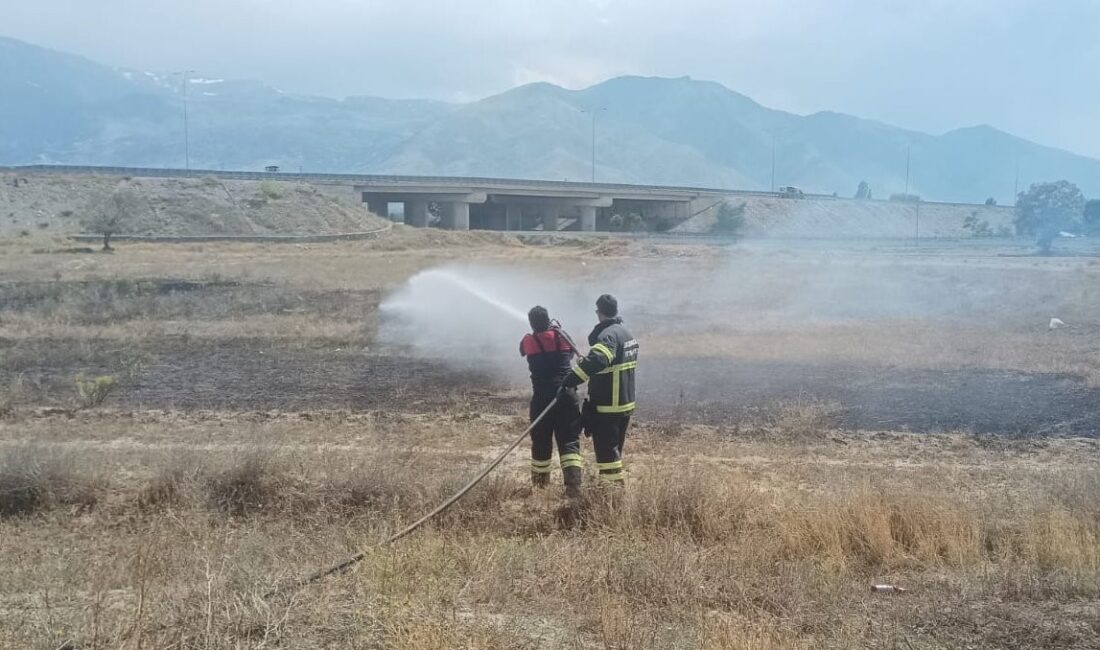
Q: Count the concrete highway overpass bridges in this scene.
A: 1